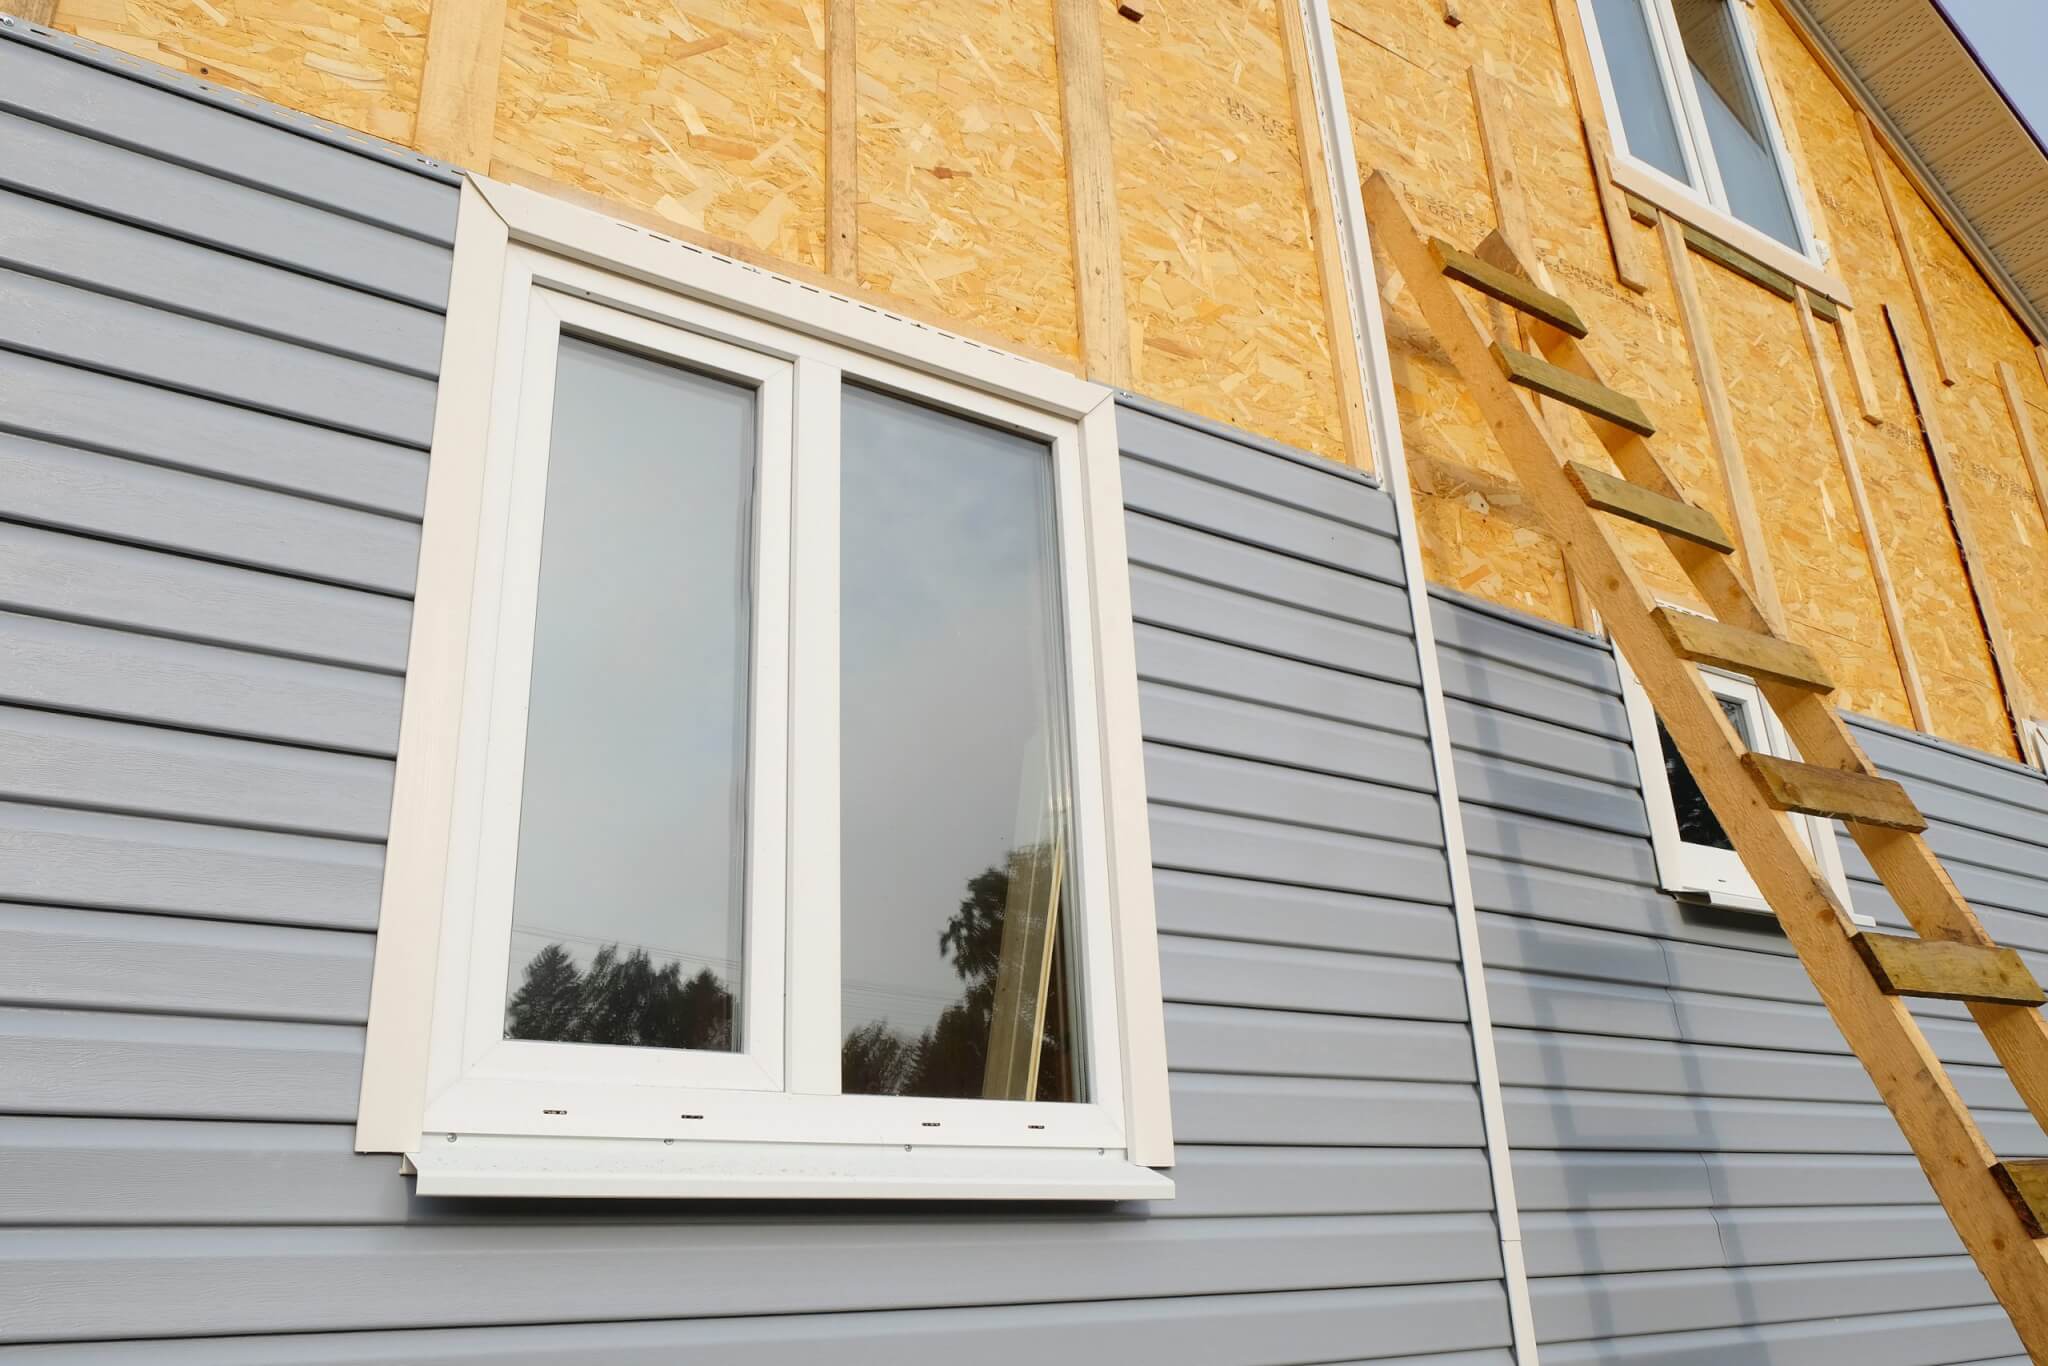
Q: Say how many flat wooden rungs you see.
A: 7